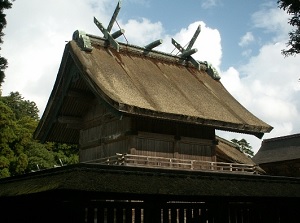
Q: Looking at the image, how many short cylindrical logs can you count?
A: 3